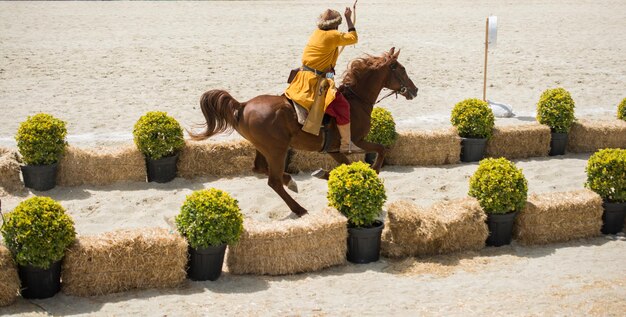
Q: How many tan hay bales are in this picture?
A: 12